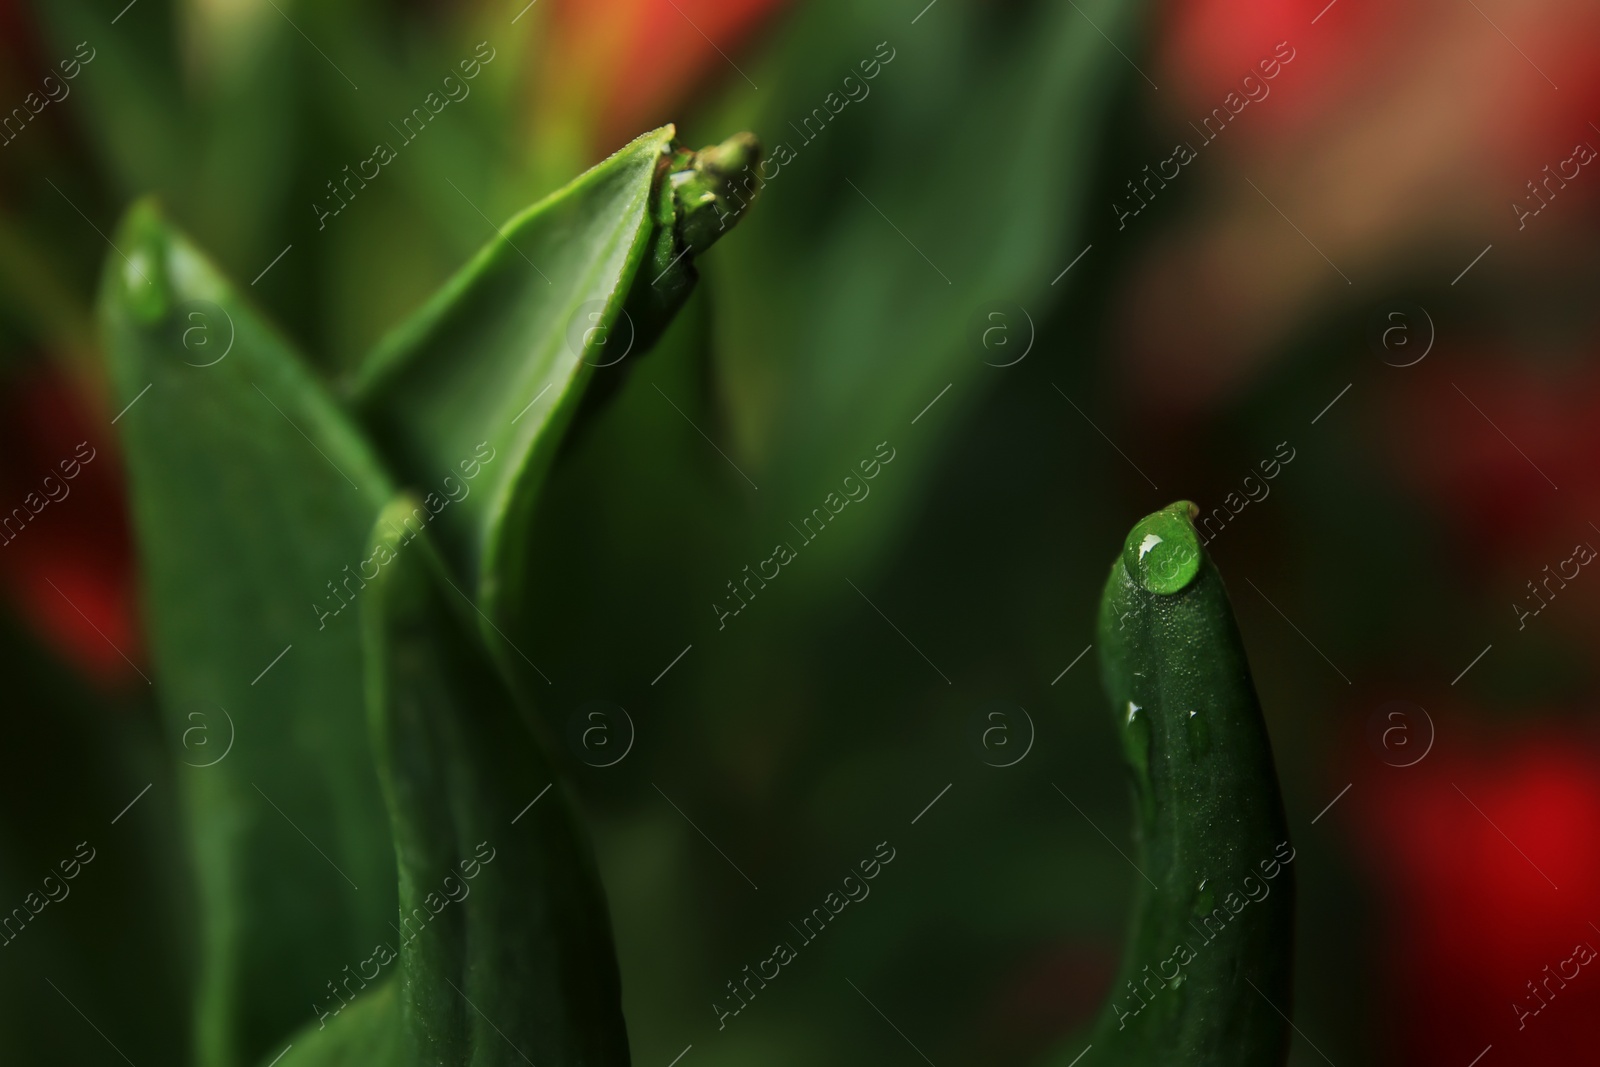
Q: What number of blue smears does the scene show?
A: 0